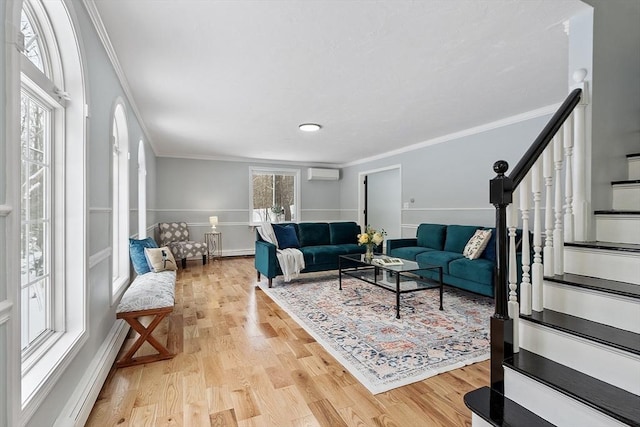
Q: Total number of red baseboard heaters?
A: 0